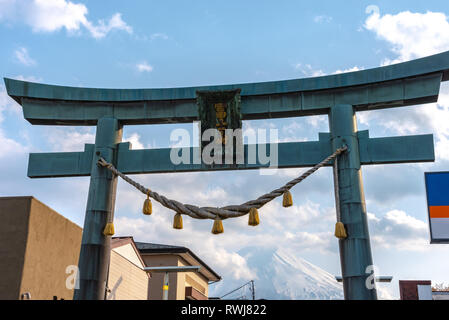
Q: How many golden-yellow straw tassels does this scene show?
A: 7